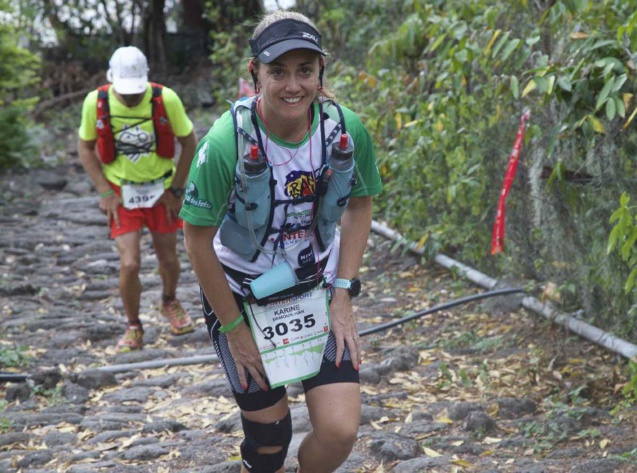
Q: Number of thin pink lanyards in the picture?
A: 1